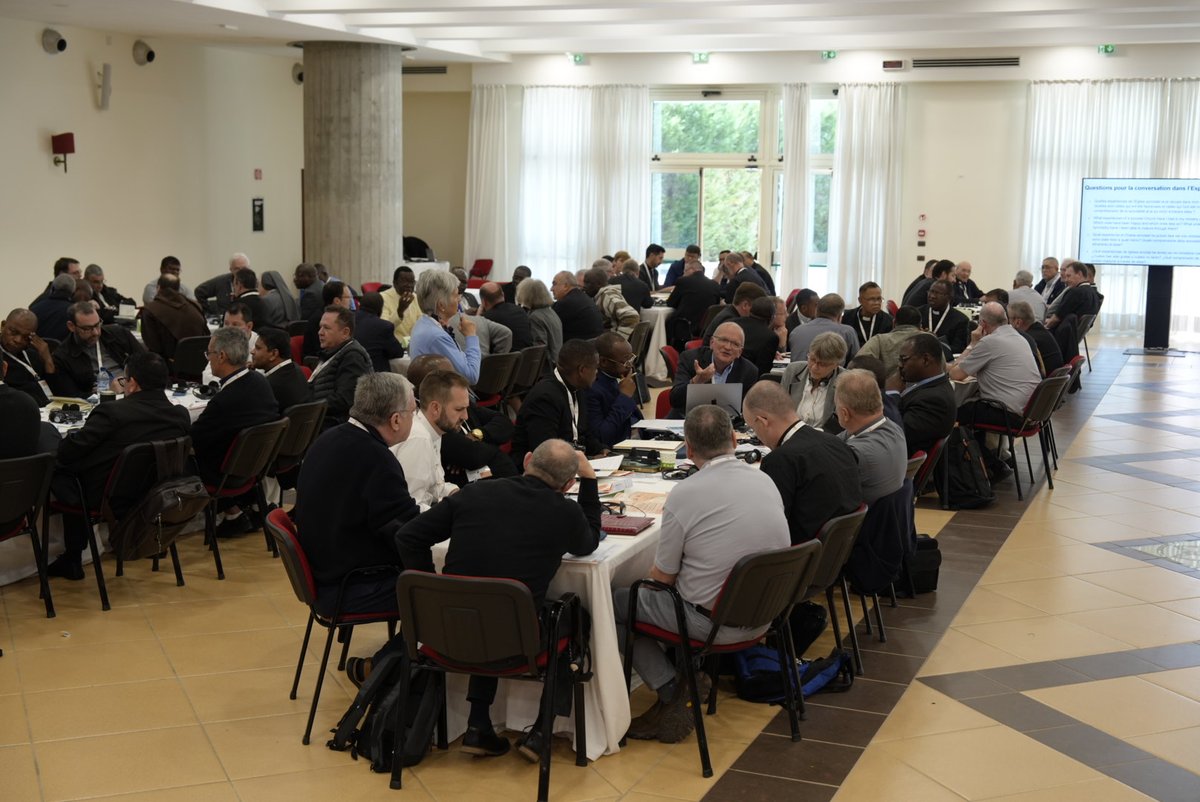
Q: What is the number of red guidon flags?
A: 0